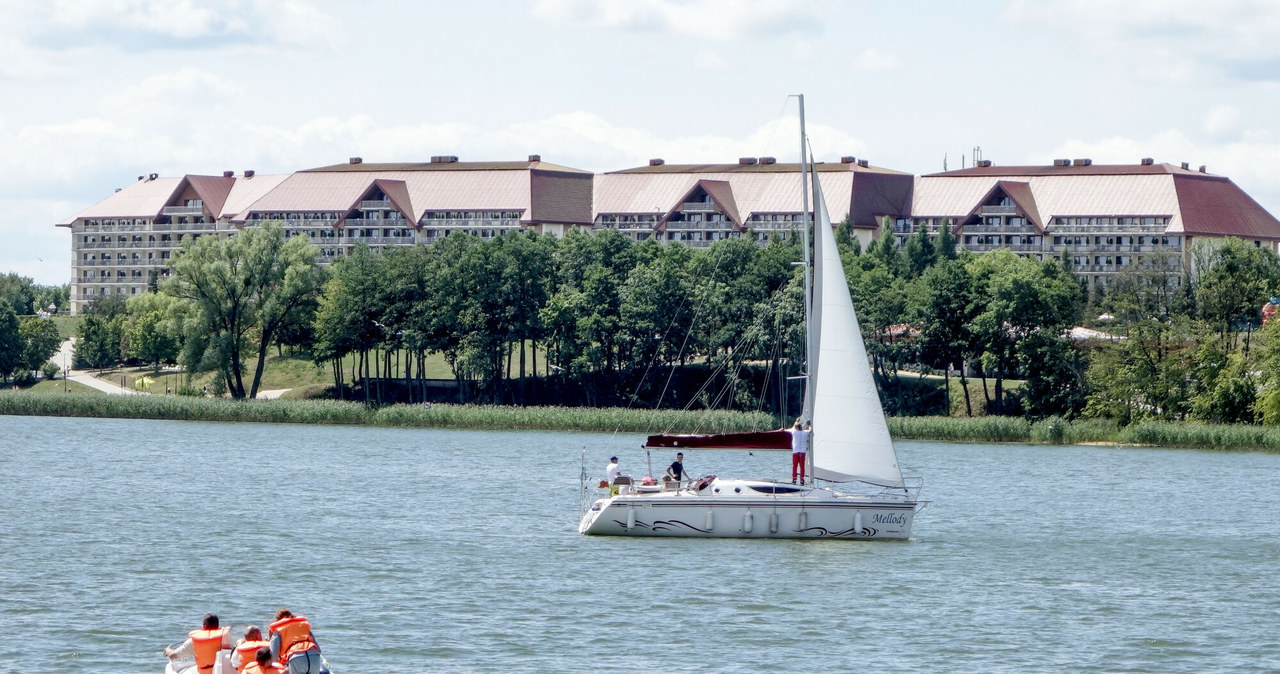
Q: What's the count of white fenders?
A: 6